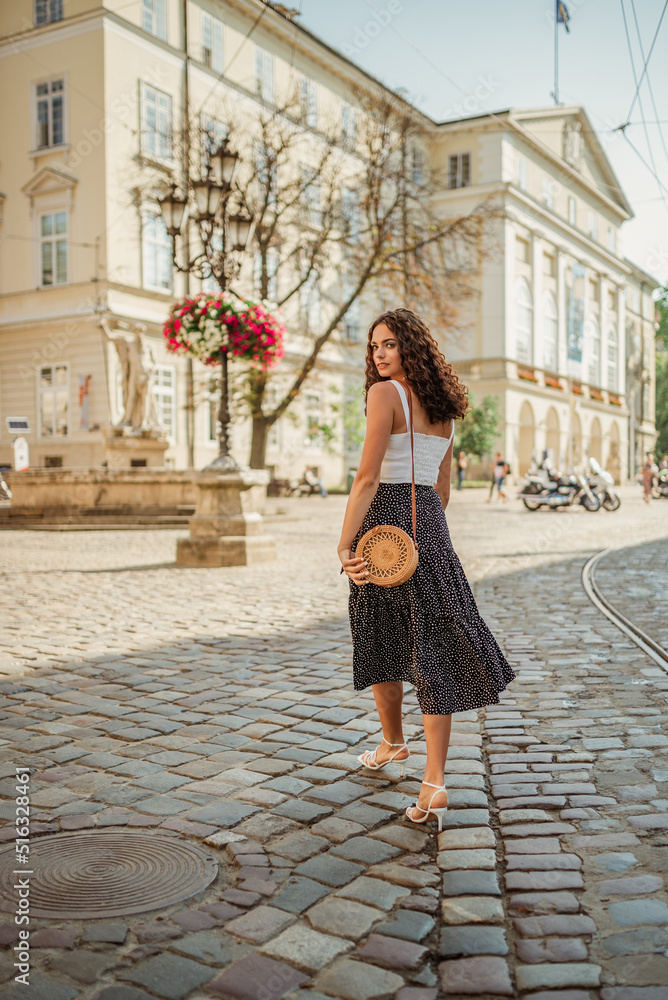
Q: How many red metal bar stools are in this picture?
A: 0